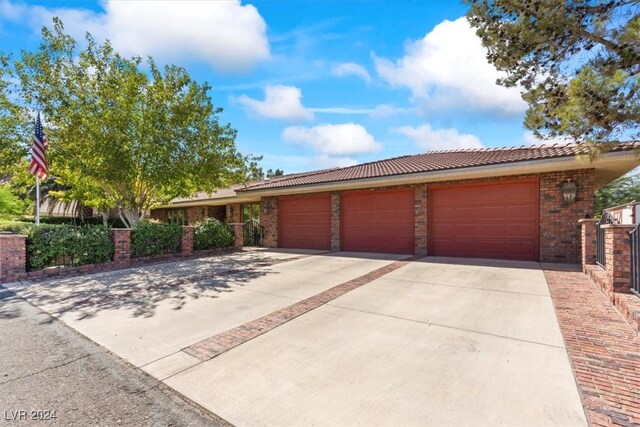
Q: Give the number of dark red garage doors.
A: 3